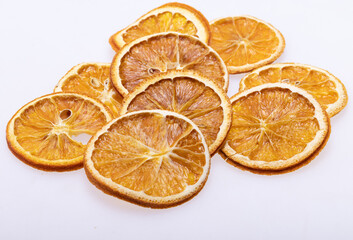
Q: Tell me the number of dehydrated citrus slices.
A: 9